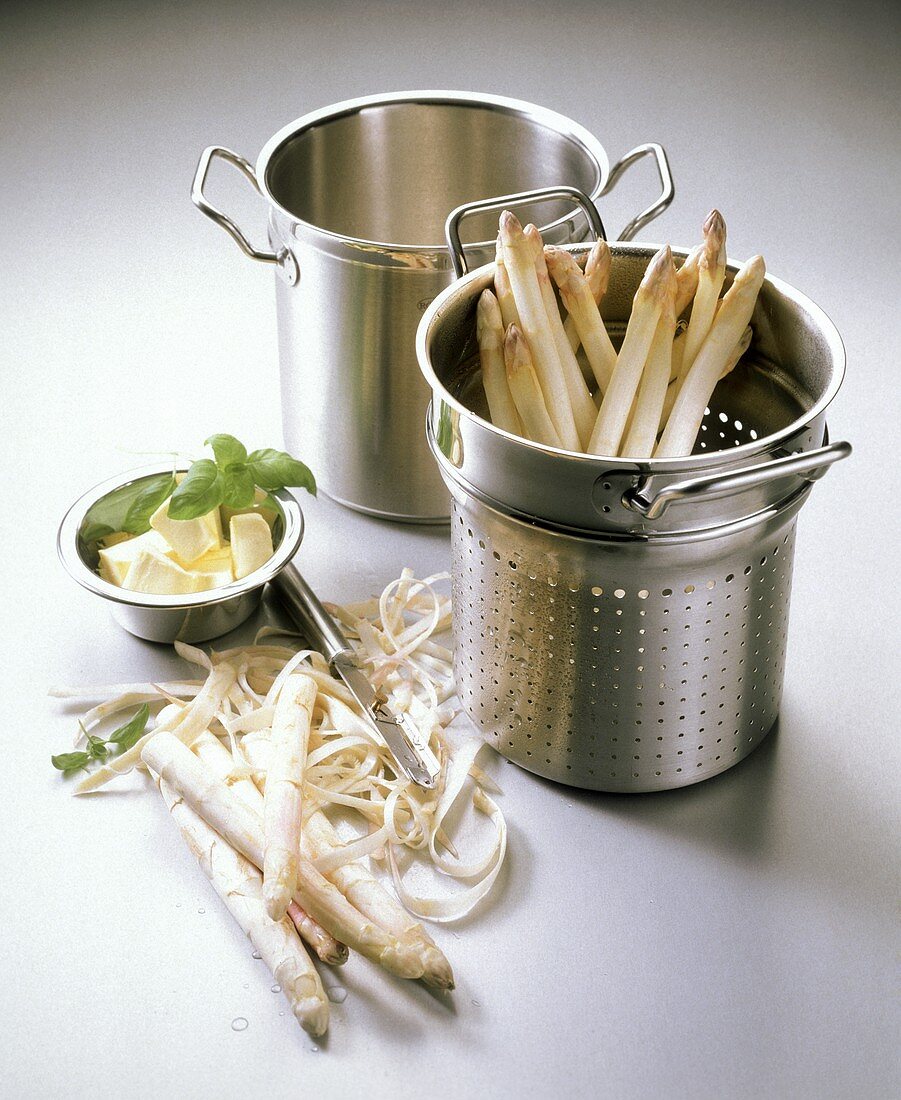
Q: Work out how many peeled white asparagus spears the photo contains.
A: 13